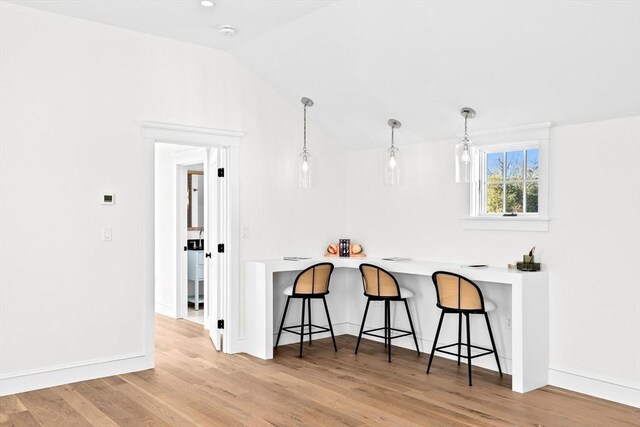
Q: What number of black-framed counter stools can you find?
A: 3